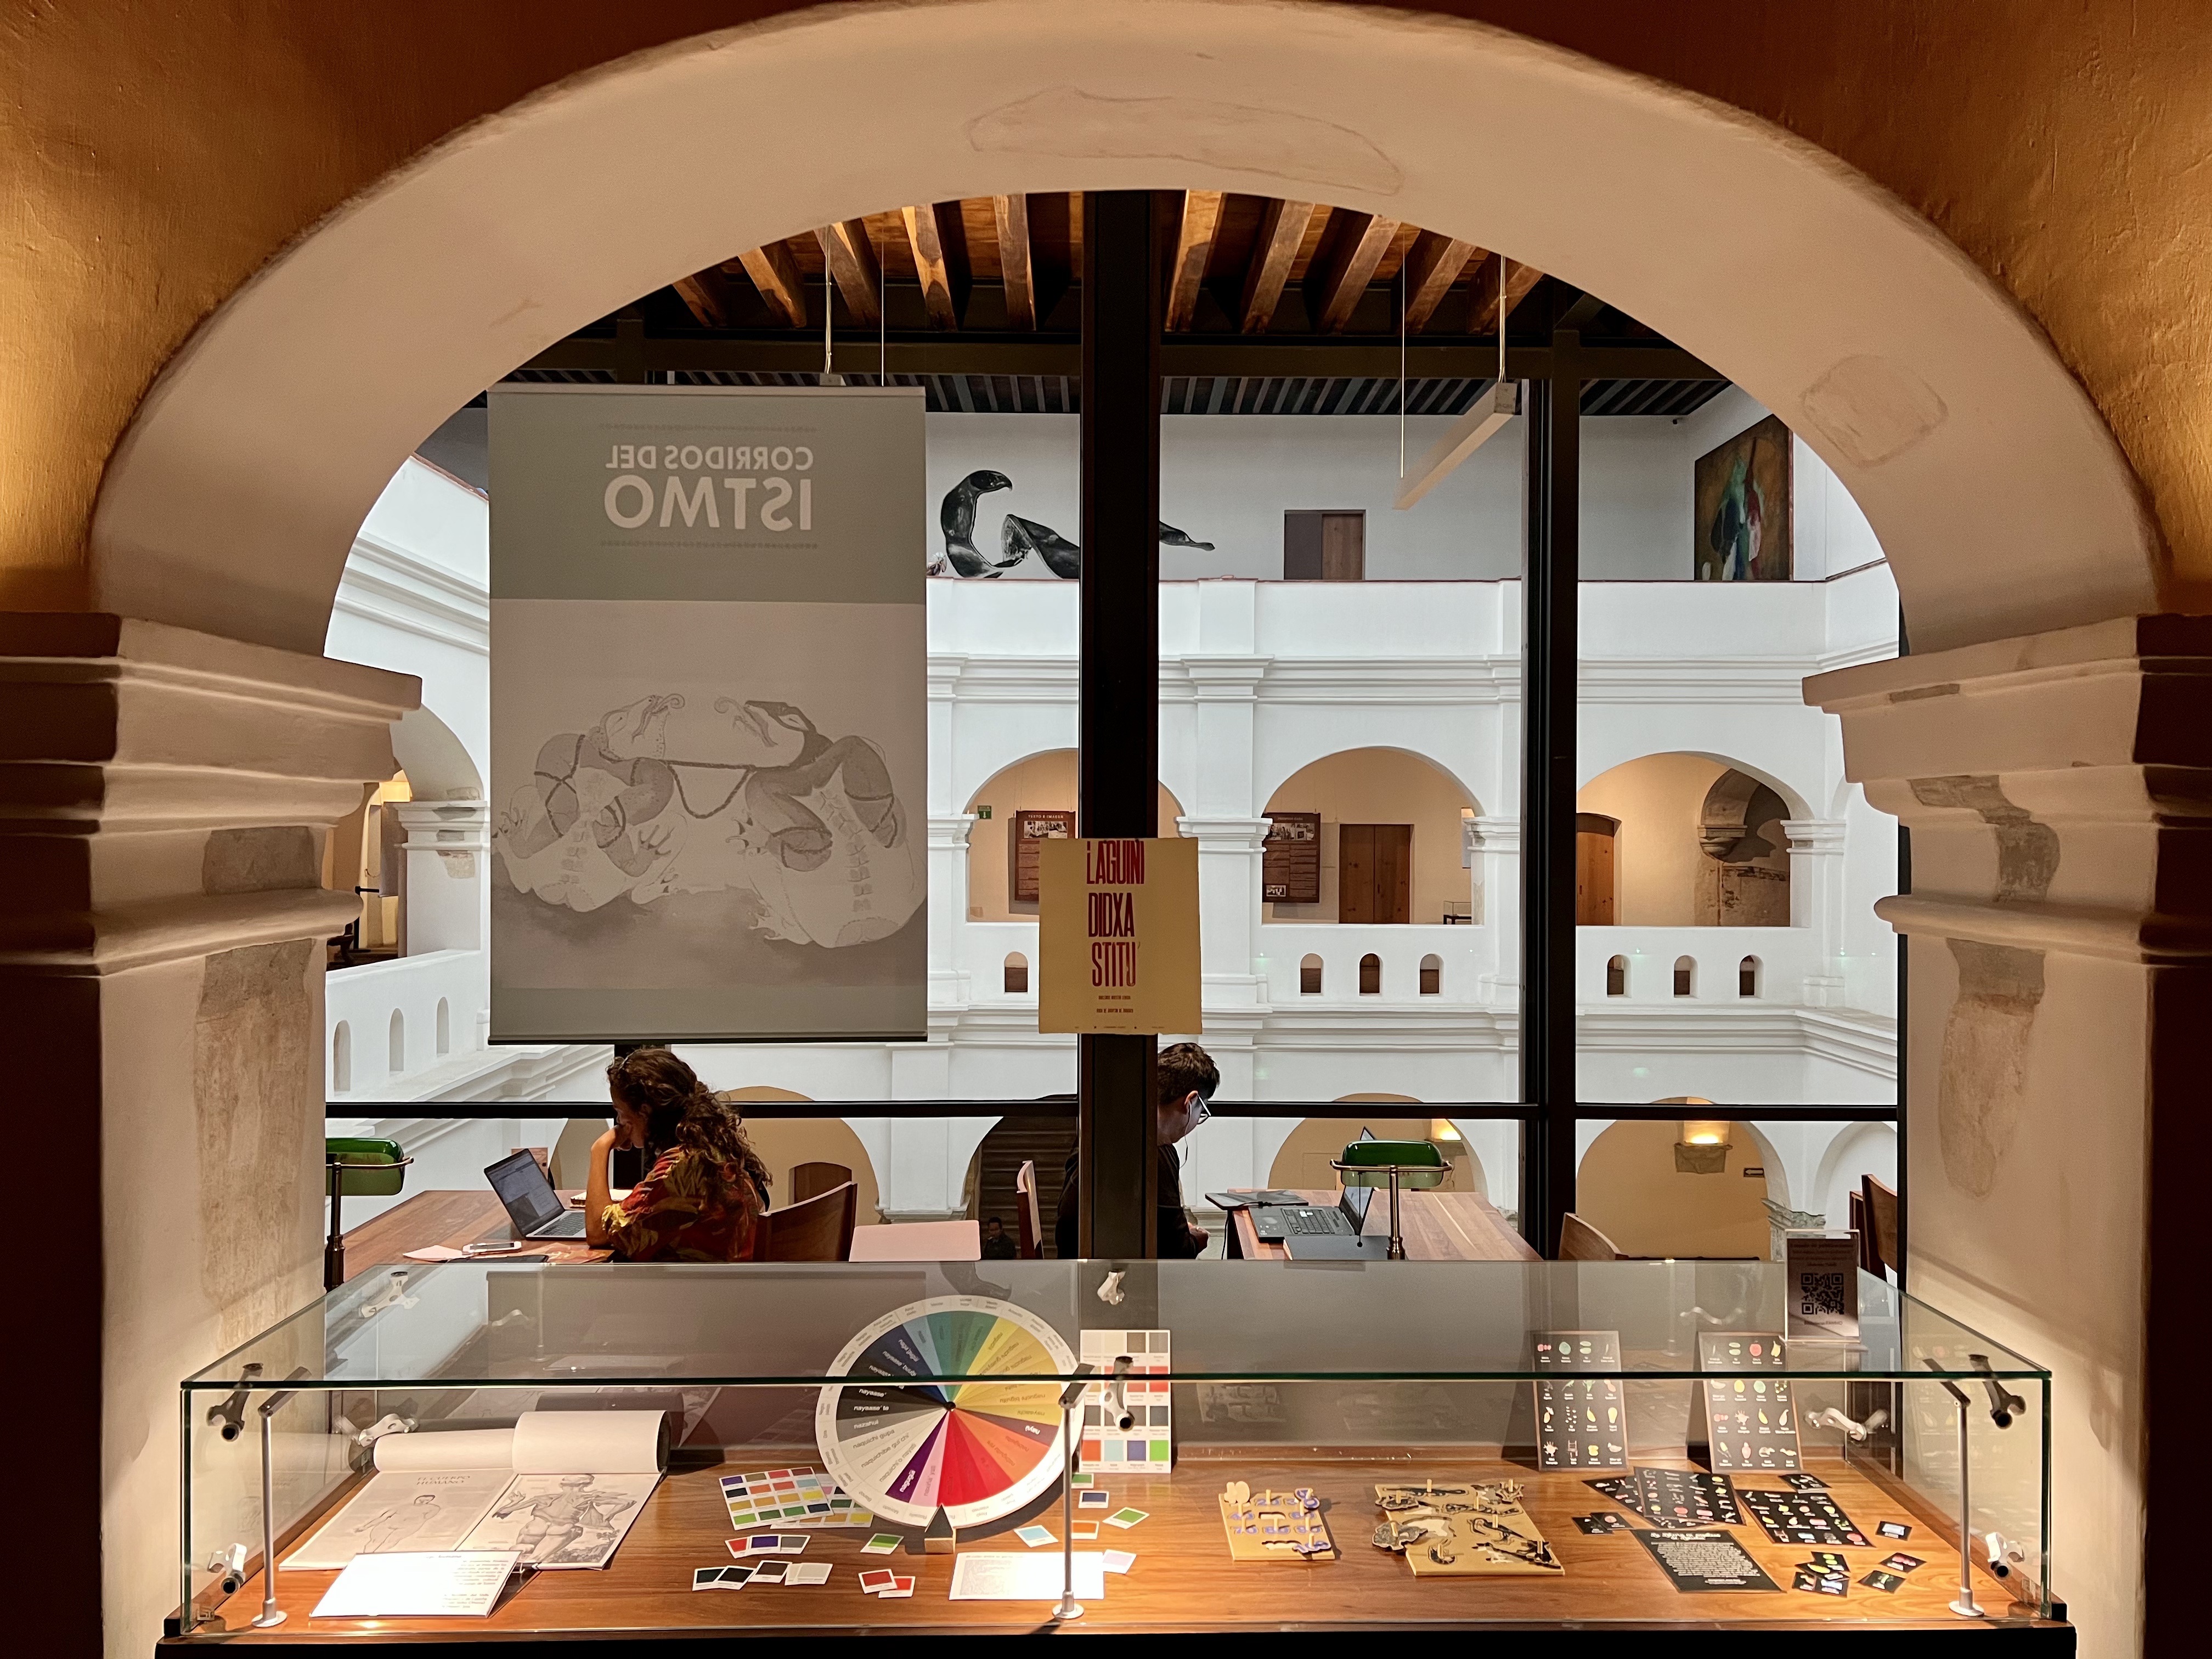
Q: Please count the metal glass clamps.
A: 9